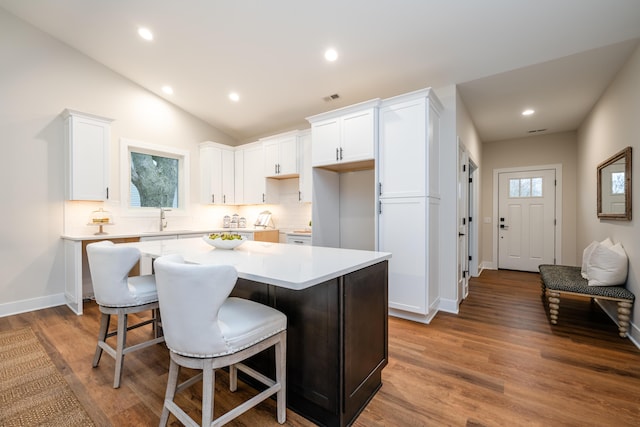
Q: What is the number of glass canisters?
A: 4